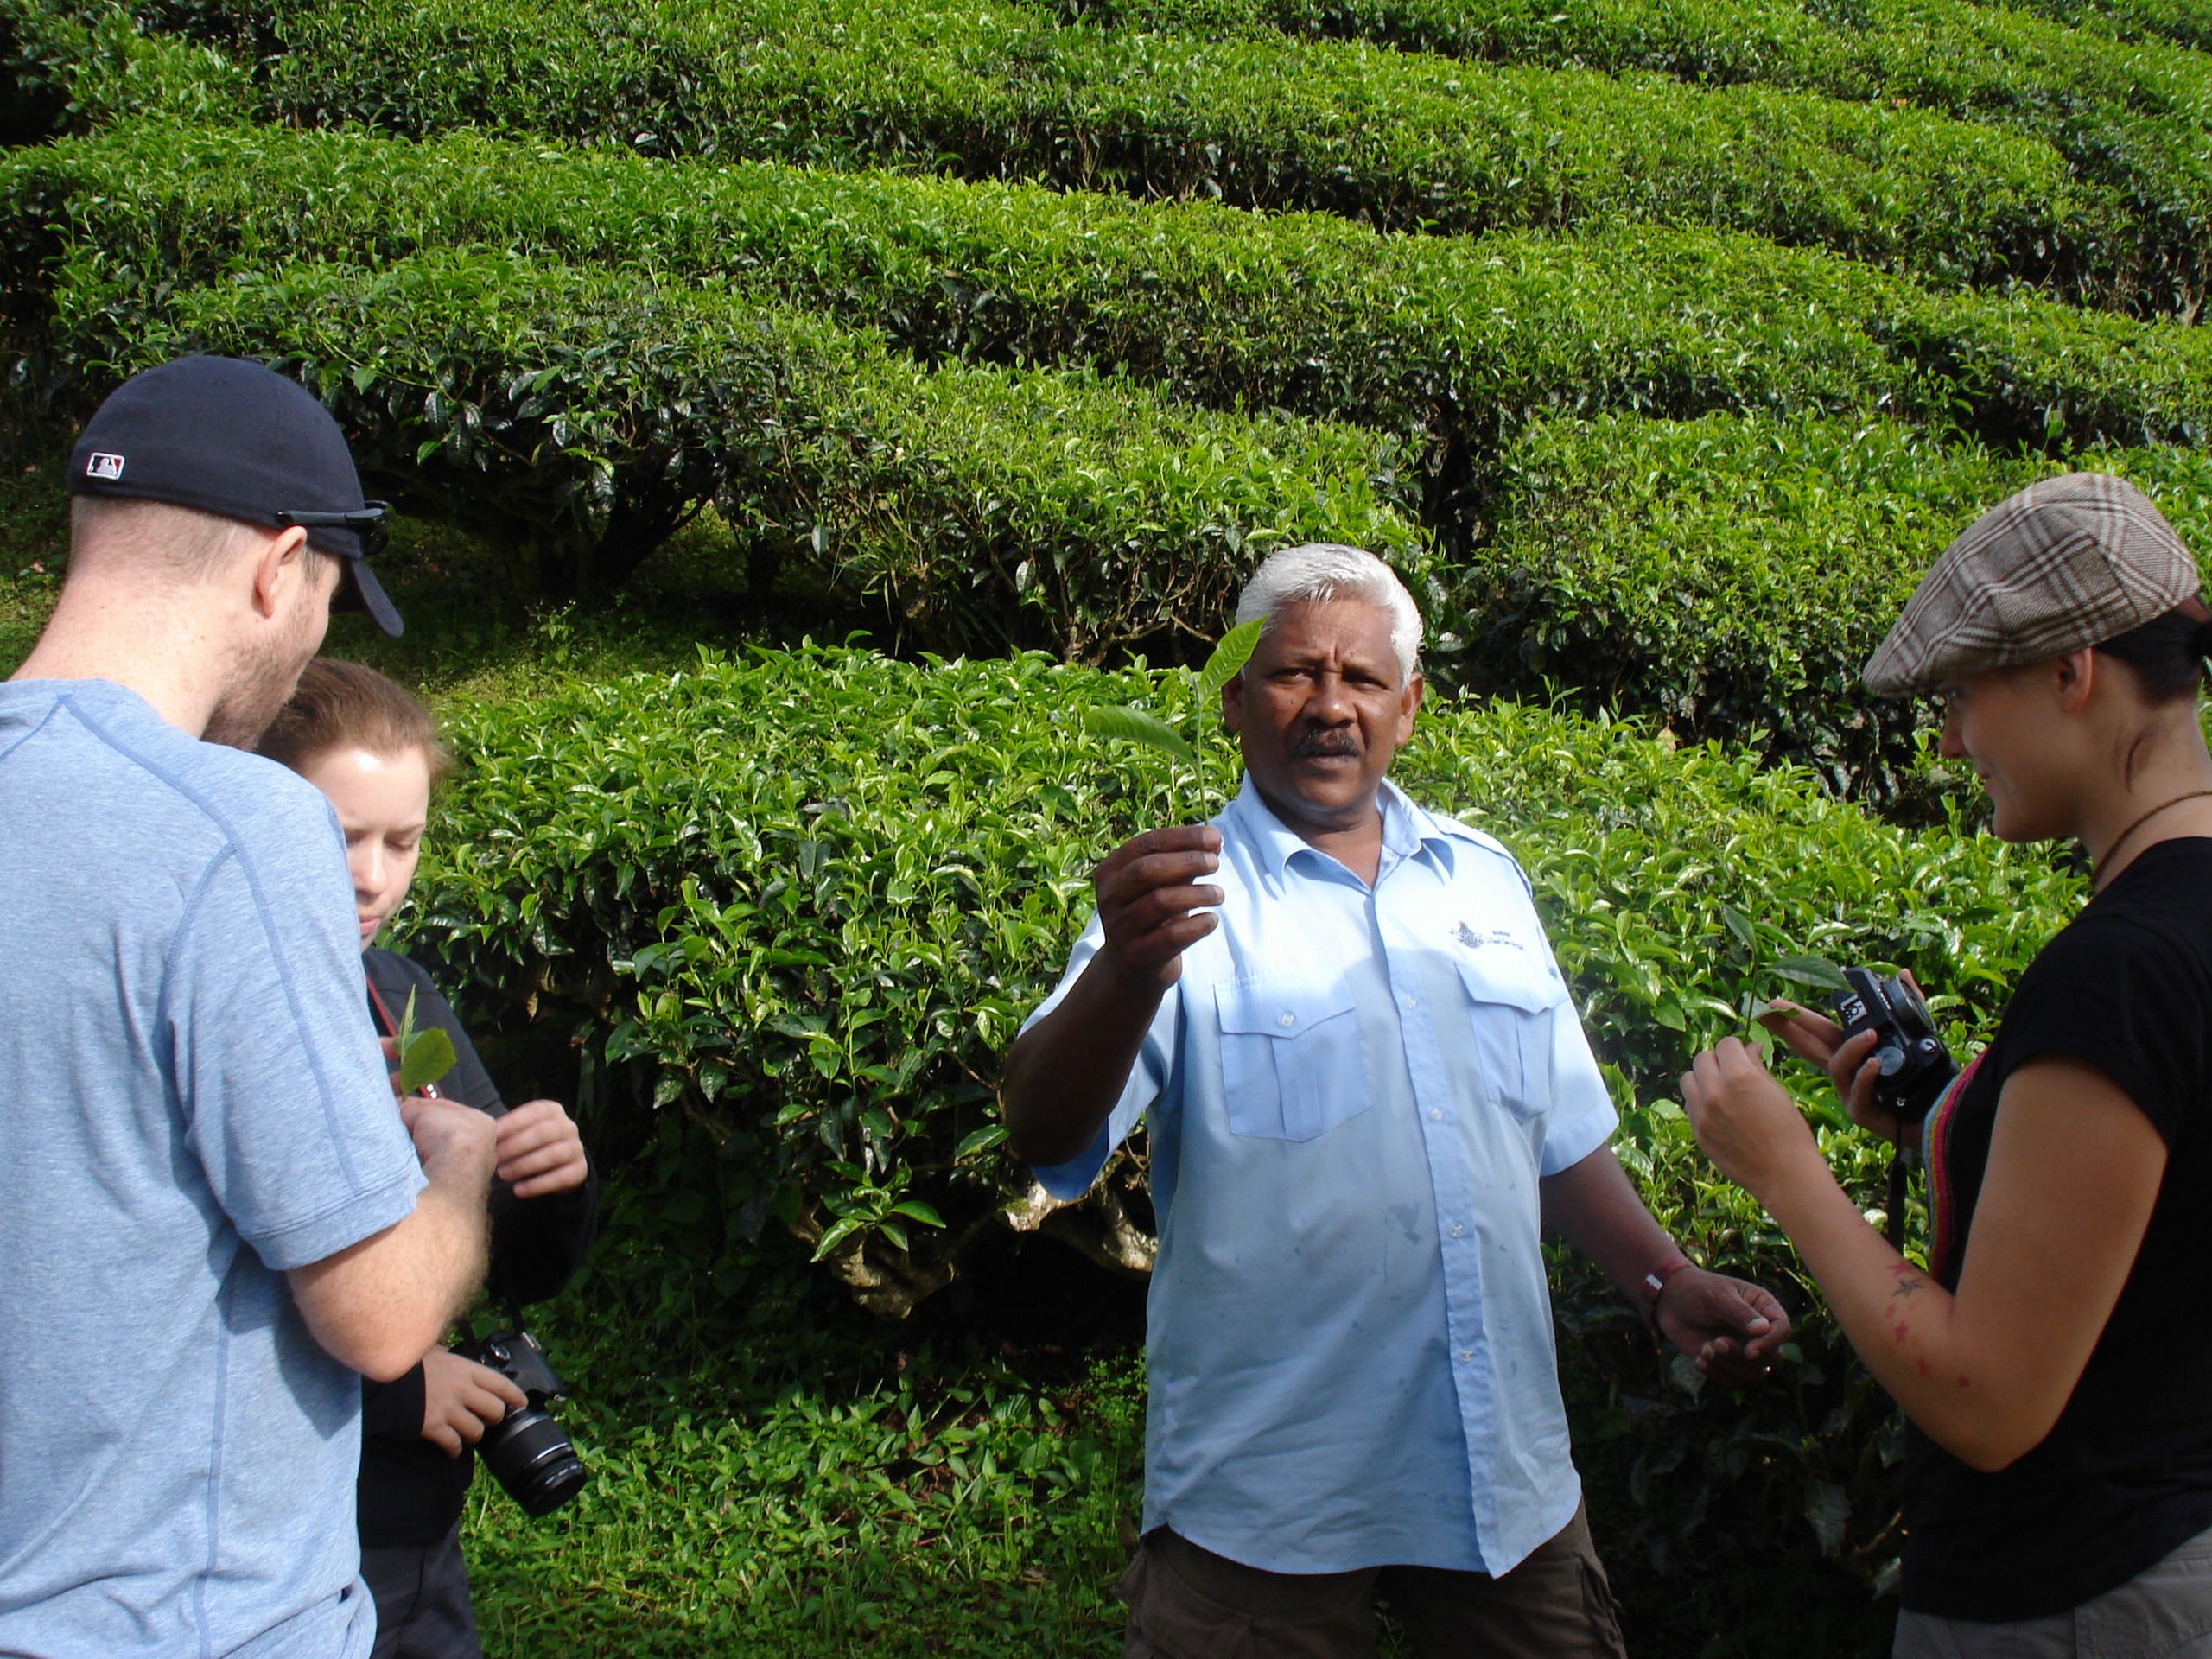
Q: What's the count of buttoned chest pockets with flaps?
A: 2